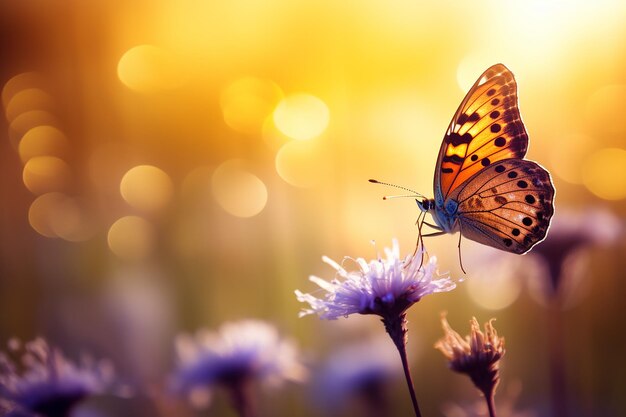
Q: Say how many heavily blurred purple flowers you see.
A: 4